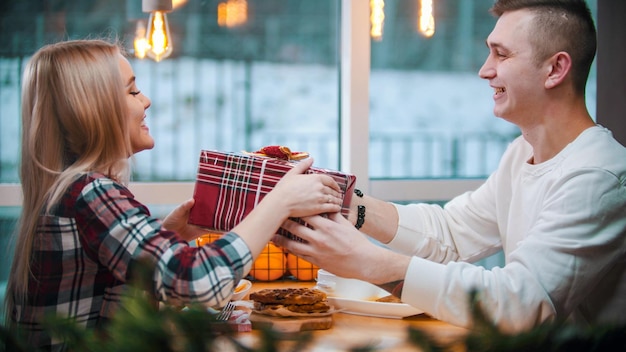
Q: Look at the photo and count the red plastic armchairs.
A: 0